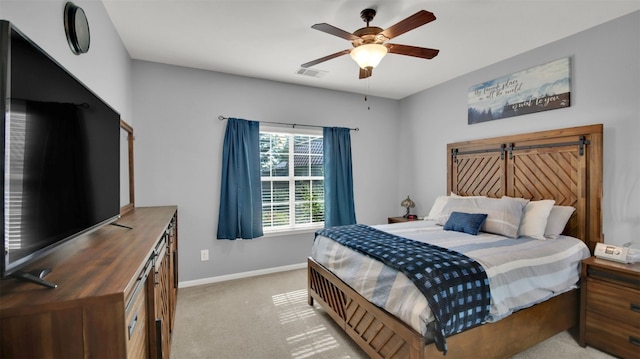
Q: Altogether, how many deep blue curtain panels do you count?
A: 2